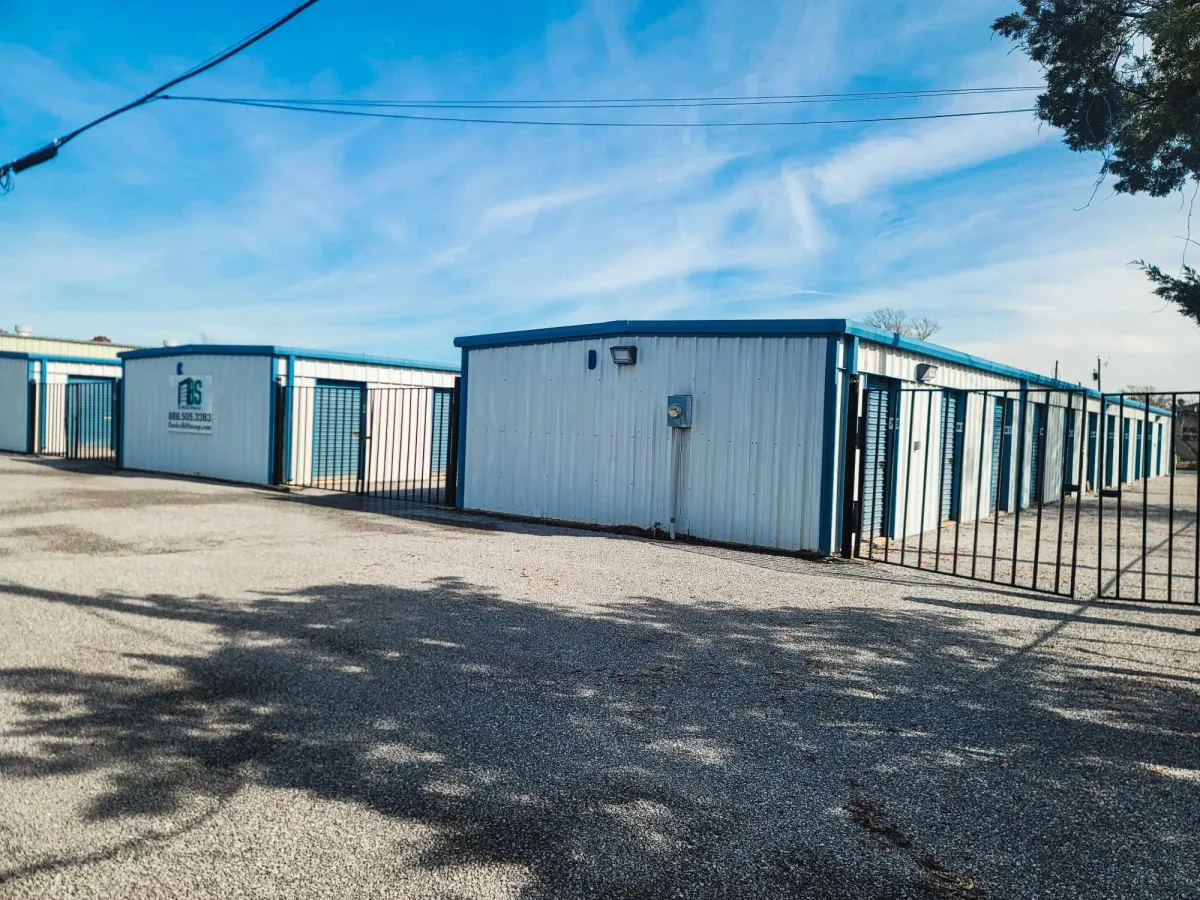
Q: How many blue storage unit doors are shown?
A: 14